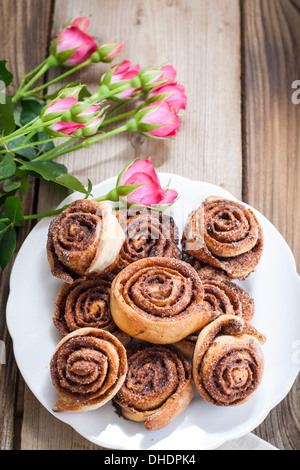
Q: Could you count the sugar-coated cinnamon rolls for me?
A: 9